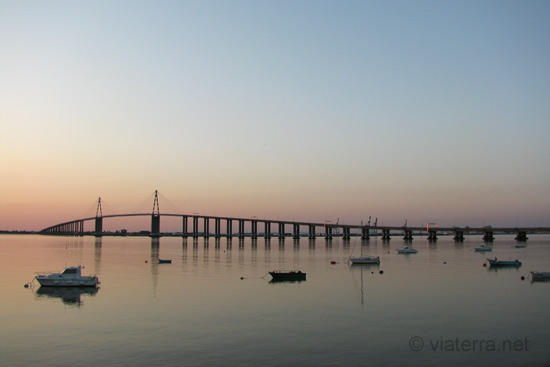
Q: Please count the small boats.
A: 9